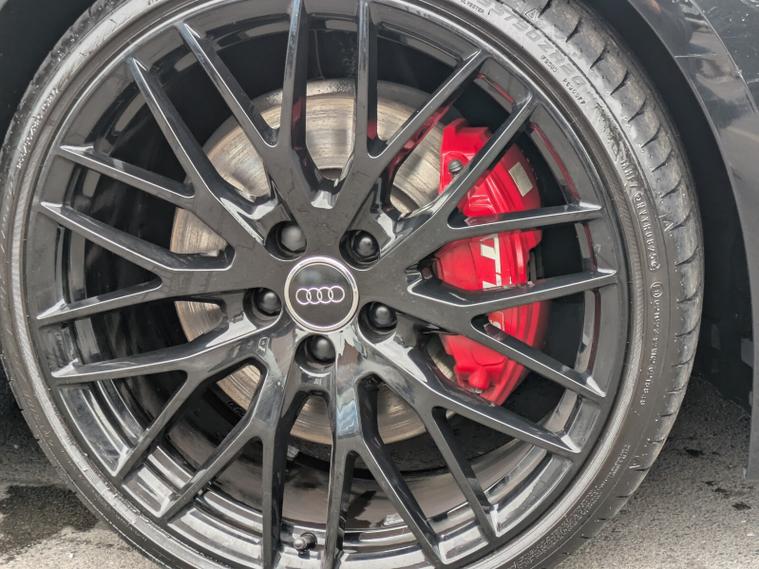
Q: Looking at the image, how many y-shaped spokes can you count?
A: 10